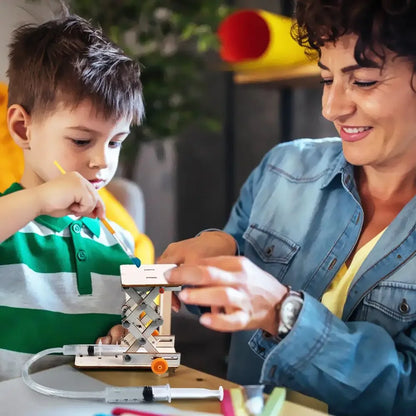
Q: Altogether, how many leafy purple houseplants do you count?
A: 0